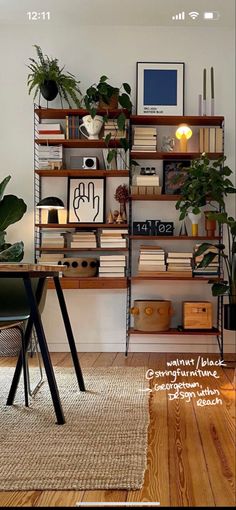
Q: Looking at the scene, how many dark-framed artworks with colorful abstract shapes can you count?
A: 1